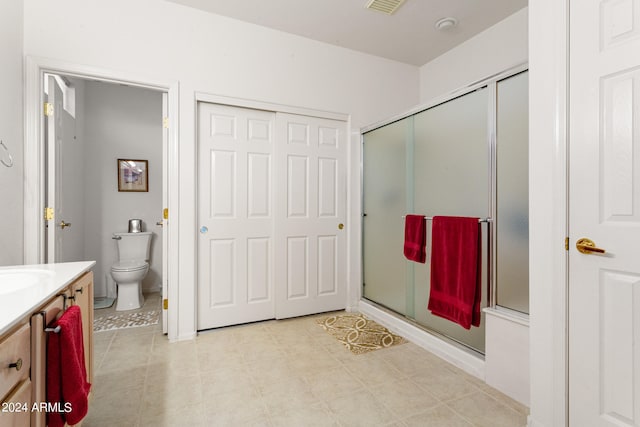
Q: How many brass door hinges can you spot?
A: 5